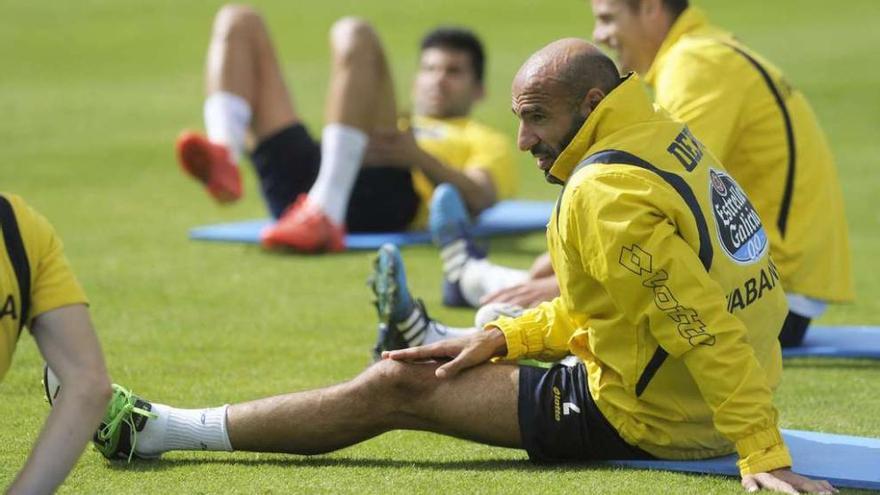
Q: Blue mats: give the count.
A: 3